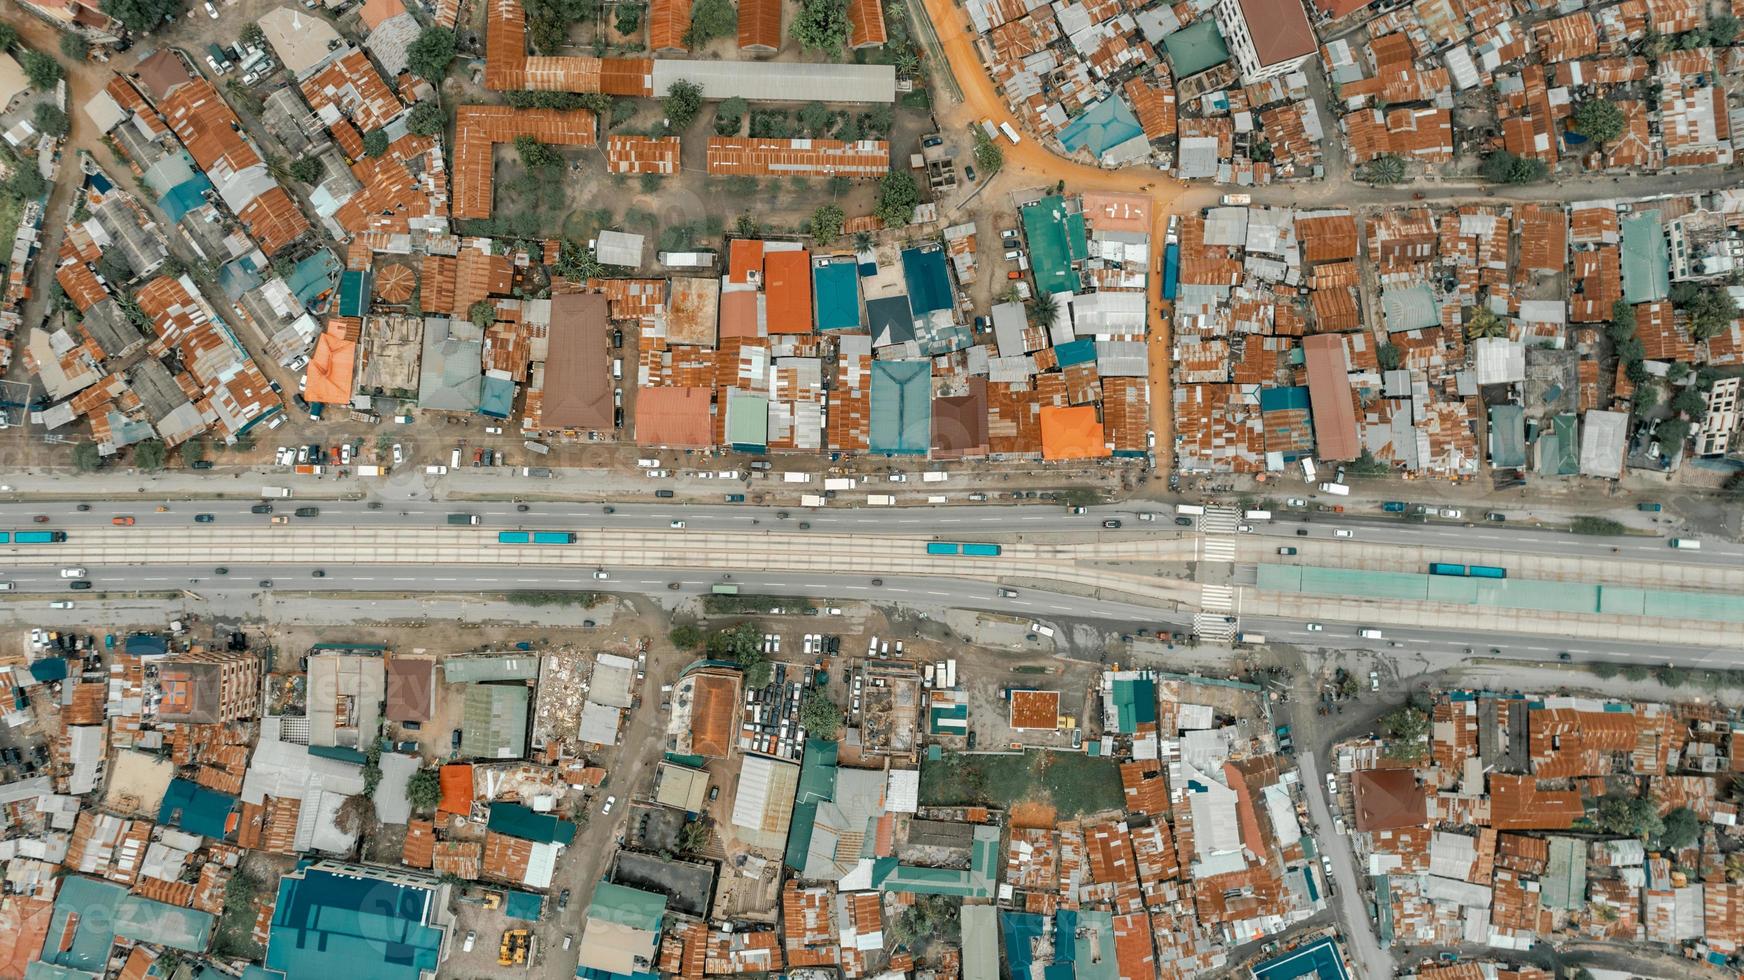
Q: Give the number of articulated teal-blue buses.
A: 4